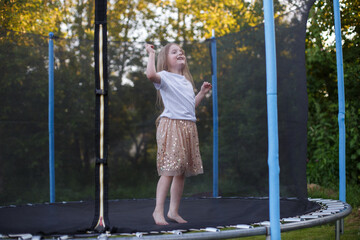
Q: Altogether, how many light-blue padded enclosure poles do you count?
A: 4